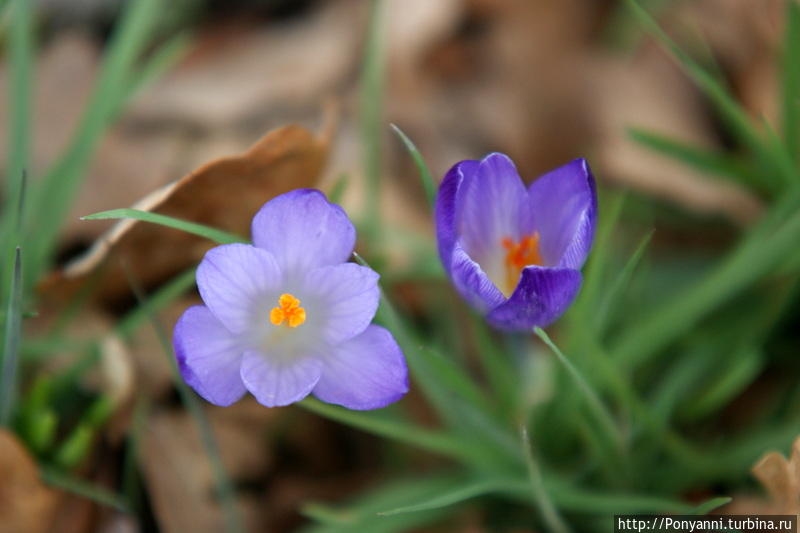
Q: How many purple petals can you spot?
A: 12